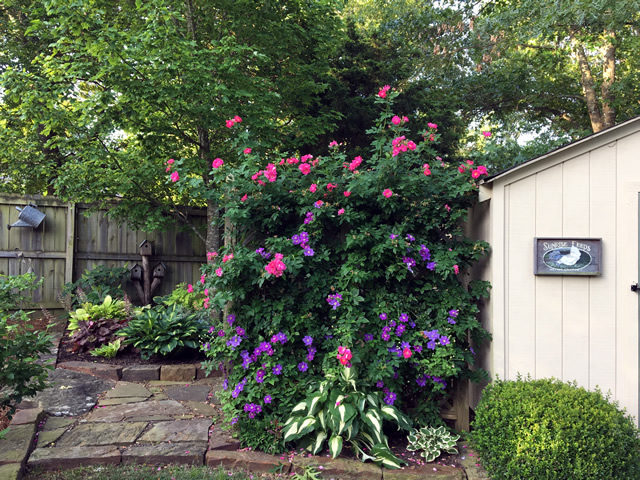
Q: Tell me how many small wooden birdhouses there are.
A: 3